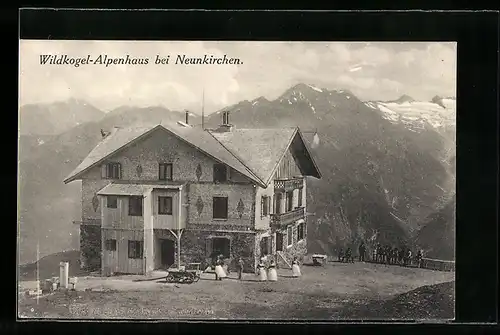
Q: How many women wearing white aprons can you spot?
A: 4